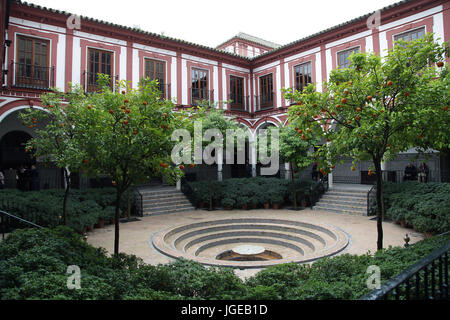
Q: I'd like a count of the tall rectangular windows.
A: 9